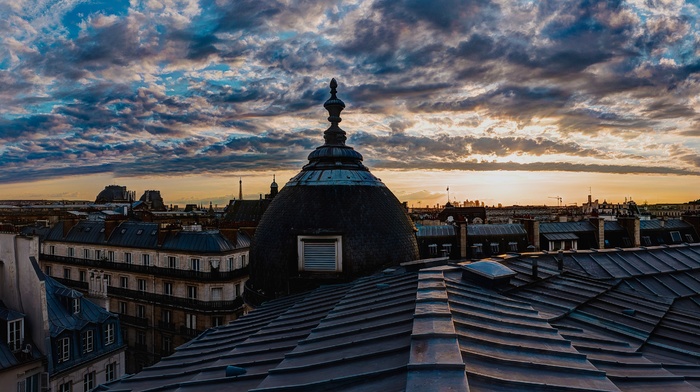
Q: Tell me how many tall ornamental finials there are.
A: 1